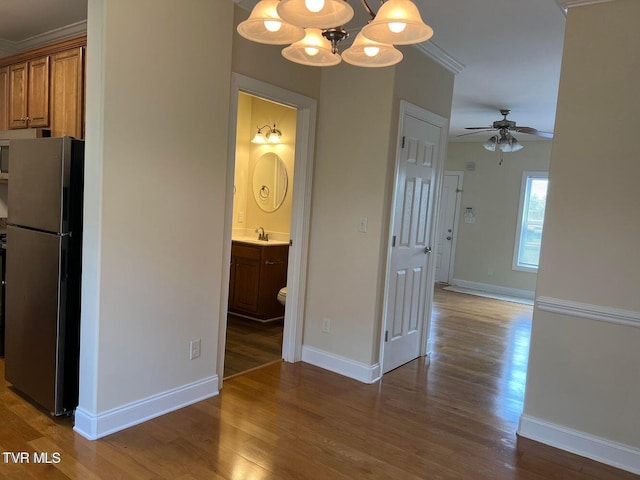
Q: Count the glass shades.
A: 10